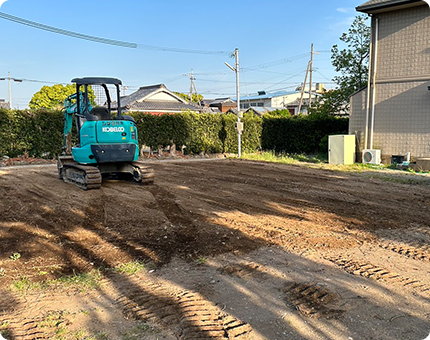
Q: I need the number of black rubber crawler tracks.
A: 2